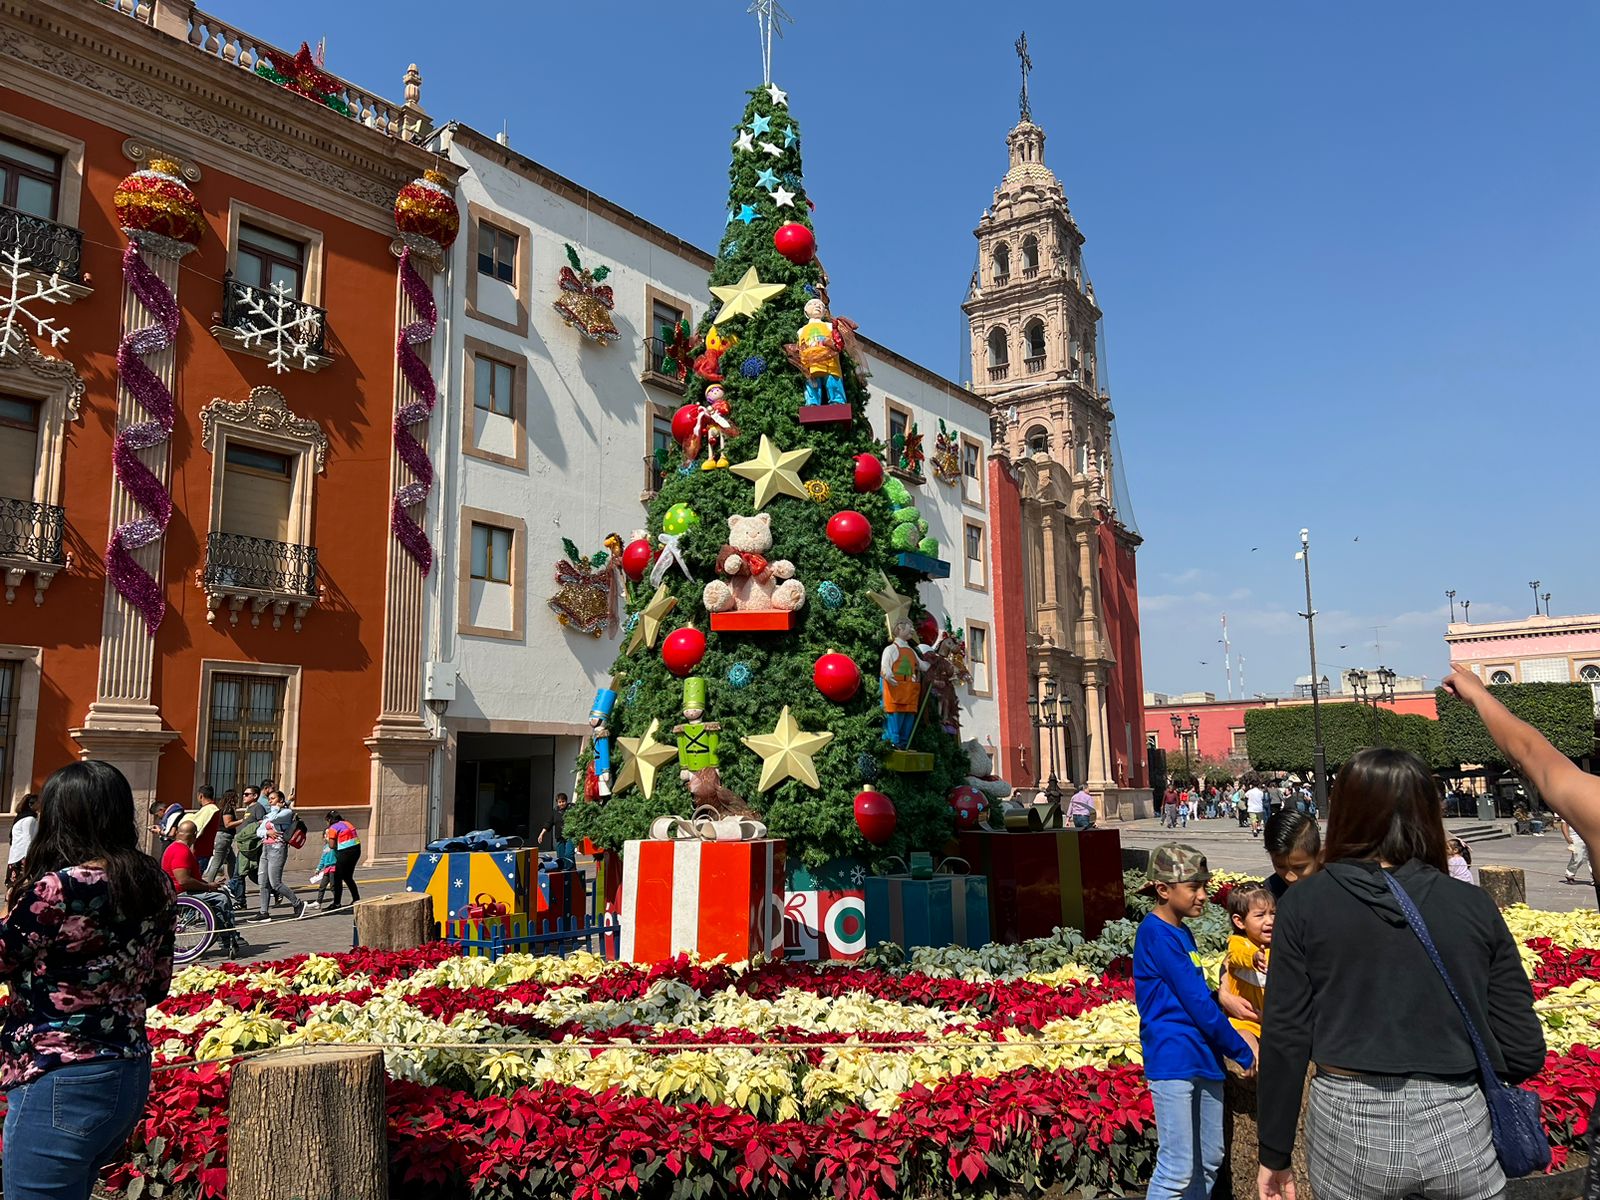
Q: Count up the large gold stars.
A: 6